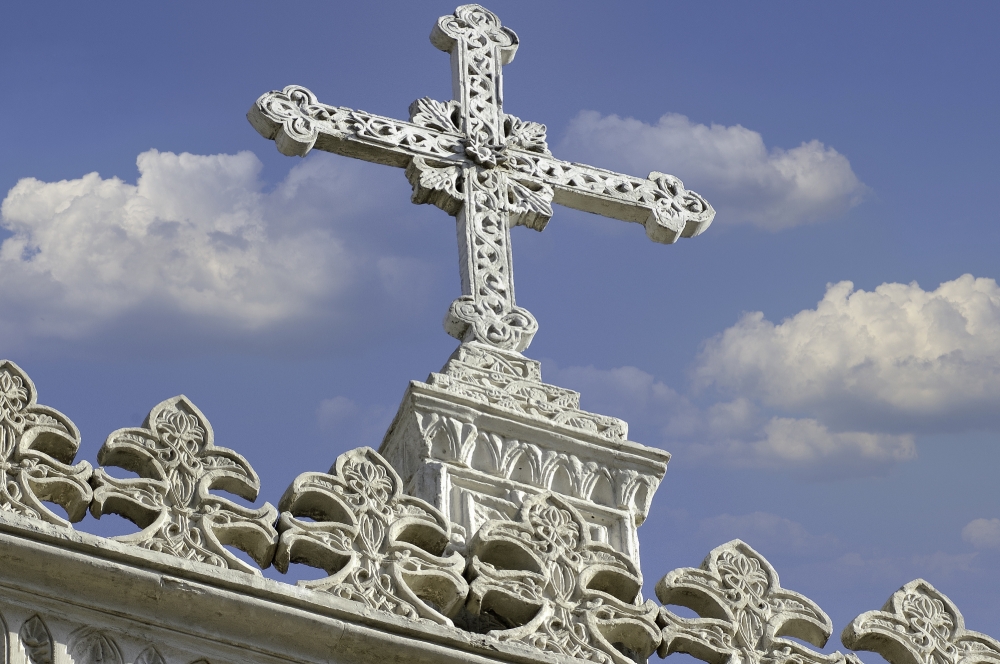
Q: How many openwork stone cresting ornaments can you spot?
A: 6